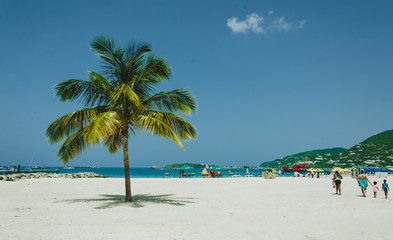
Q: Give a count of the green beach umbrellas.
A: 2